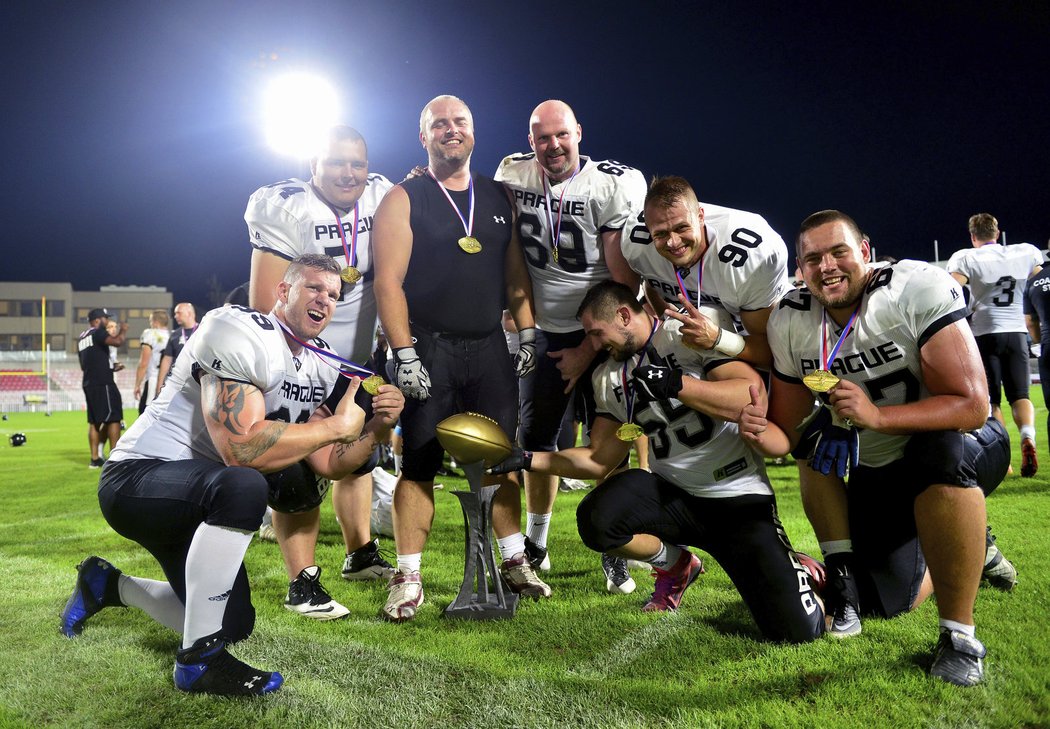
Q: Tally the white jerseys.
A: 8